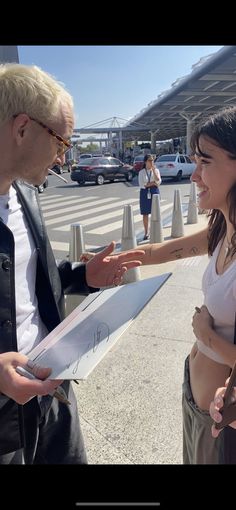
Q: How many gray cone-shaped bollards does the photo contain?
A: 5